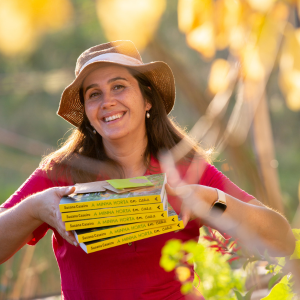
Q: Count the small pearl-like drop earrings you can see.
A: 2